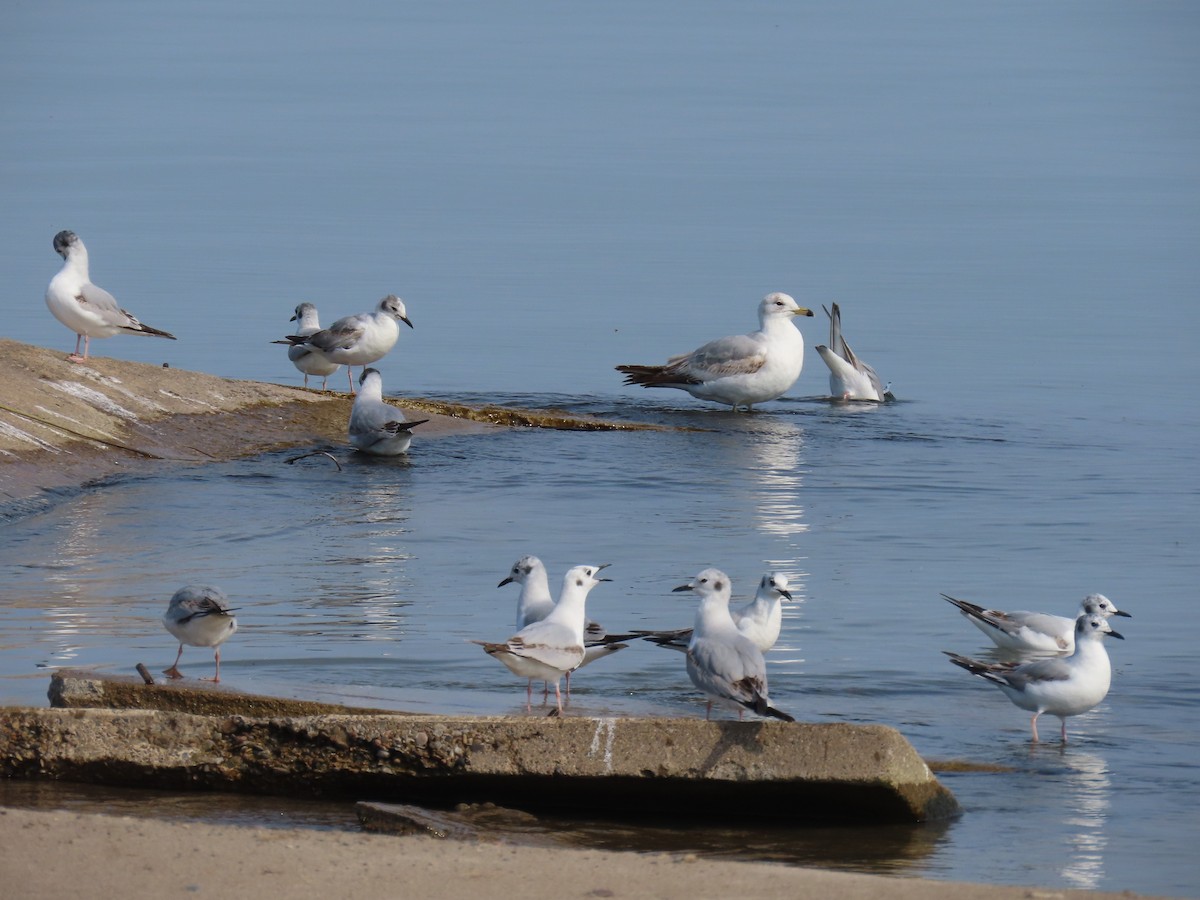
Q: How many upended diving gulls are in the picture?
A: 1